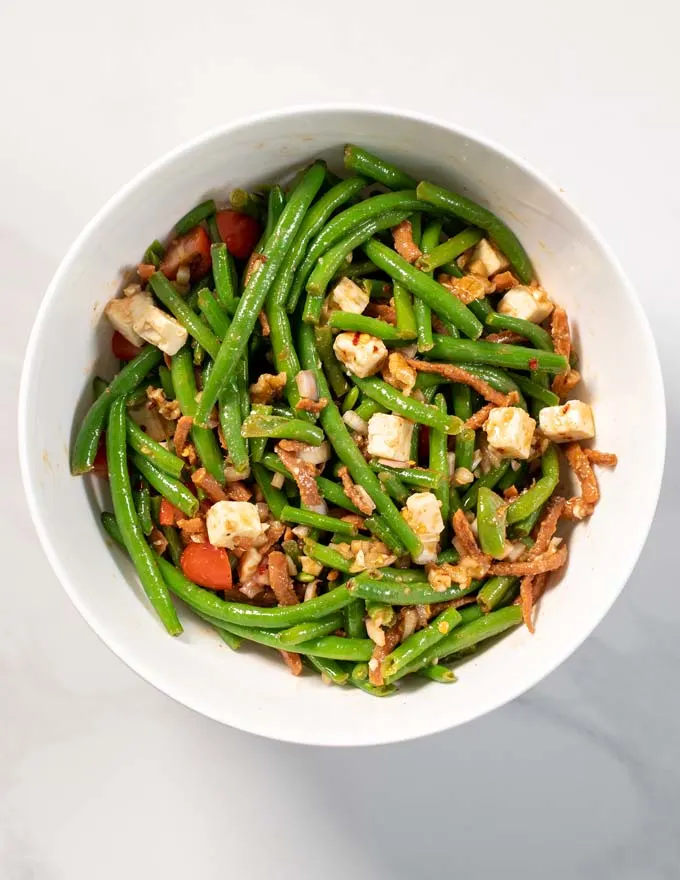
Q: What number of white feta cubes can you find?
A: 11